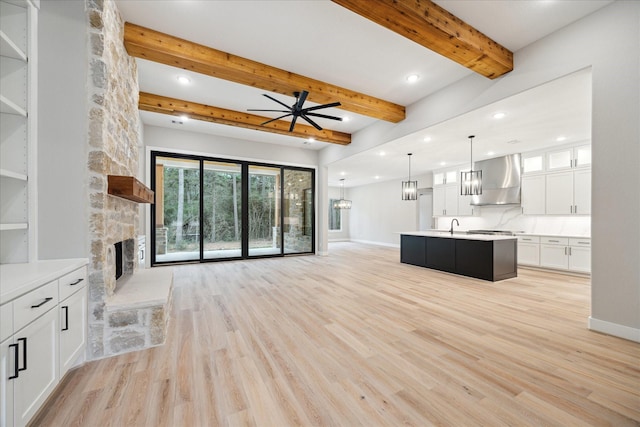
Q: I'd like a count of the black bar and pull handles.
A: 5